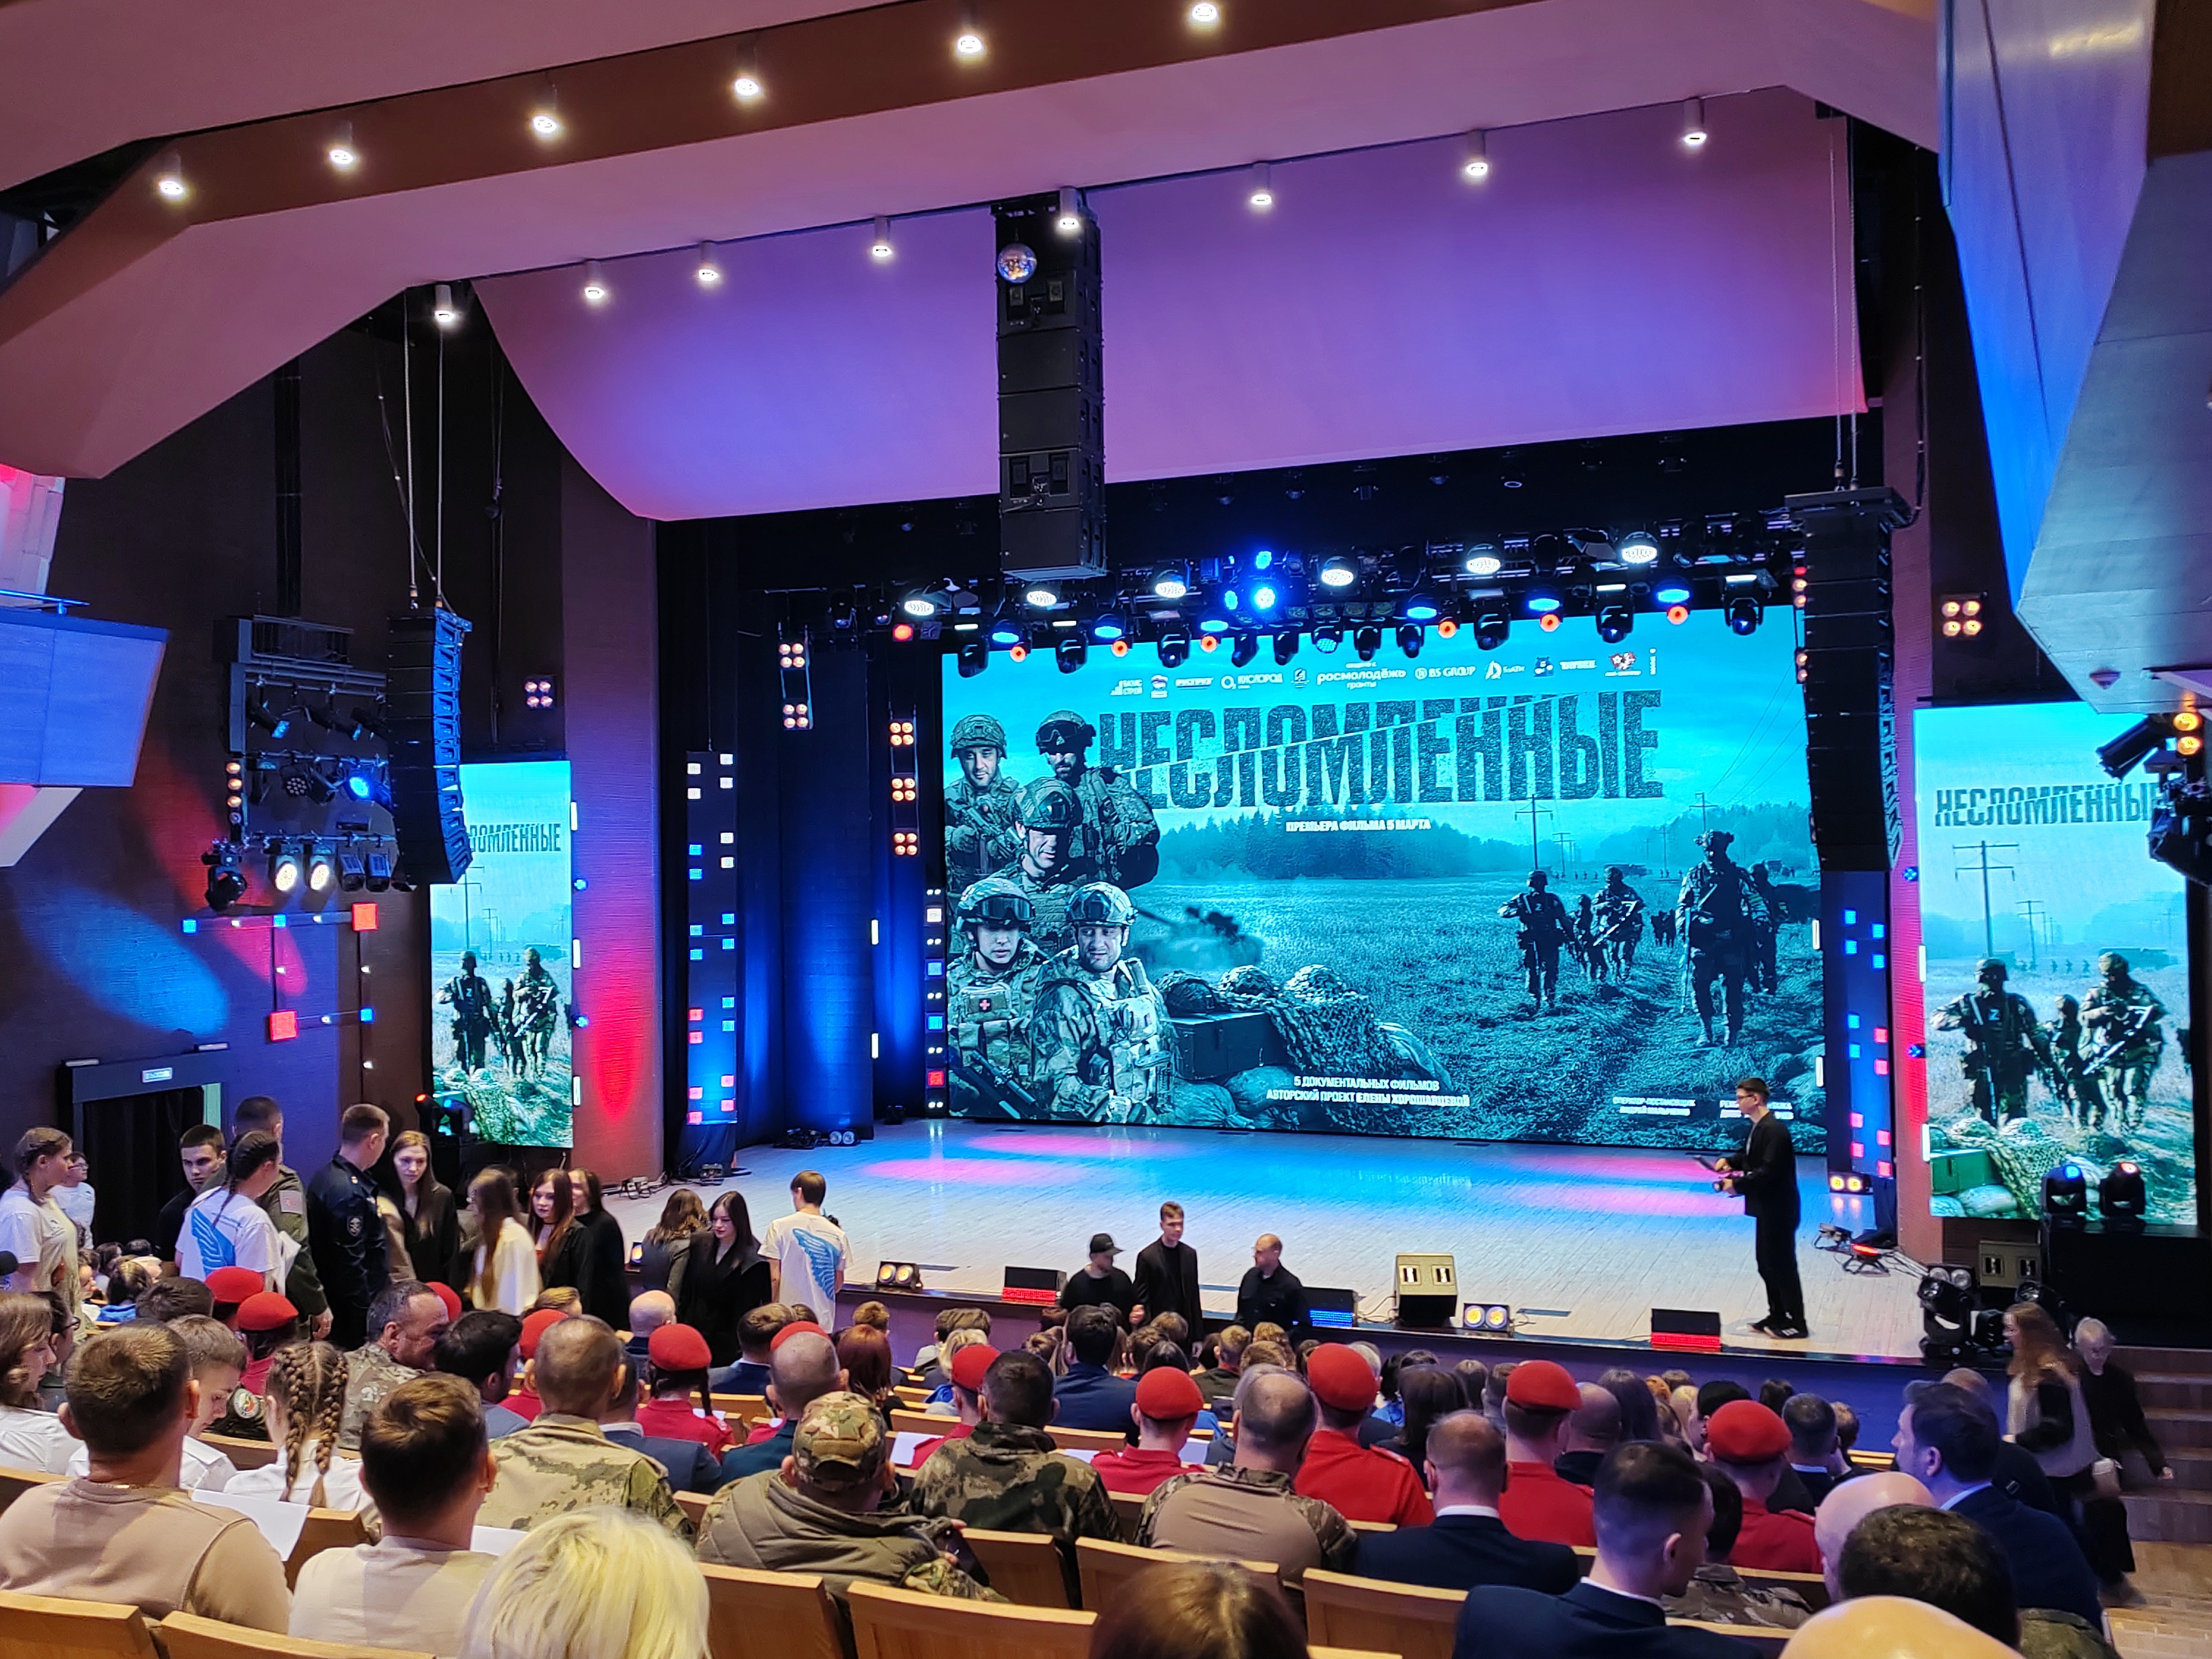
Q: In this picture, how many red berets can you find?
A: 11